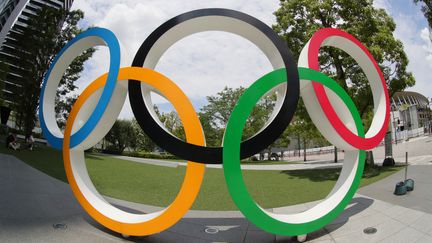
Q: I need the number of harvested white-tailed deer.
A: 0